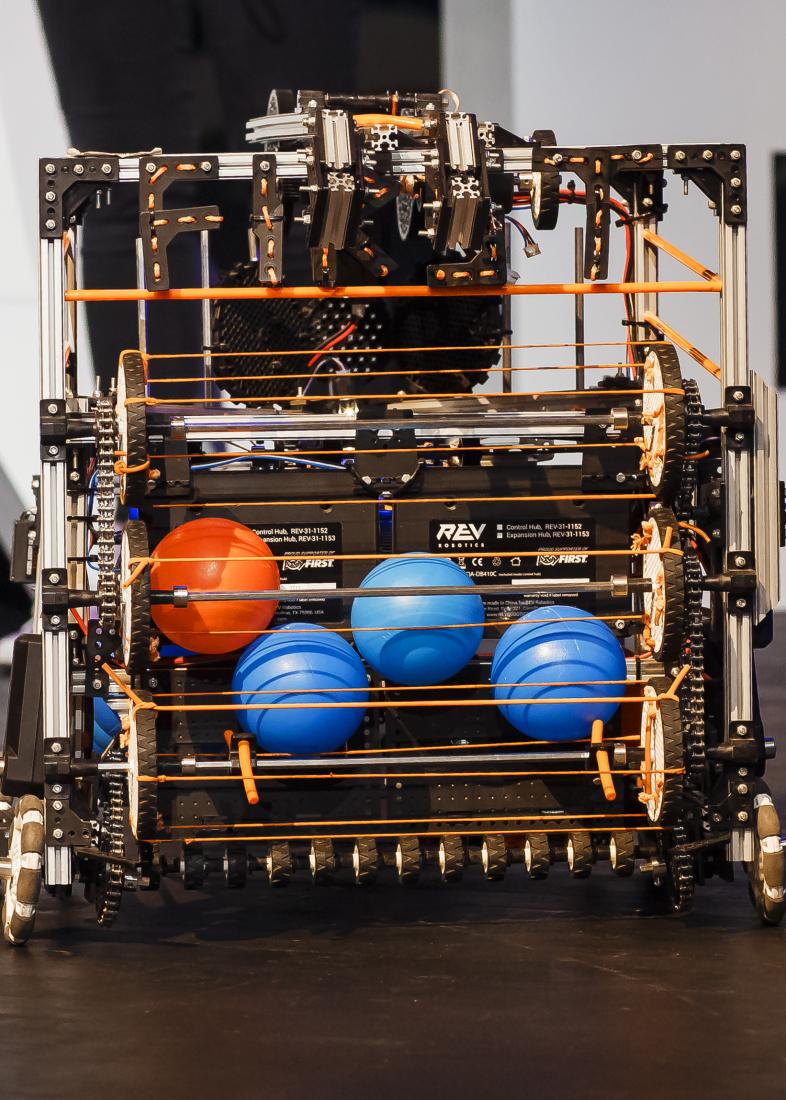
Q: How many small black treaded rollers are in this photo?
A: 11